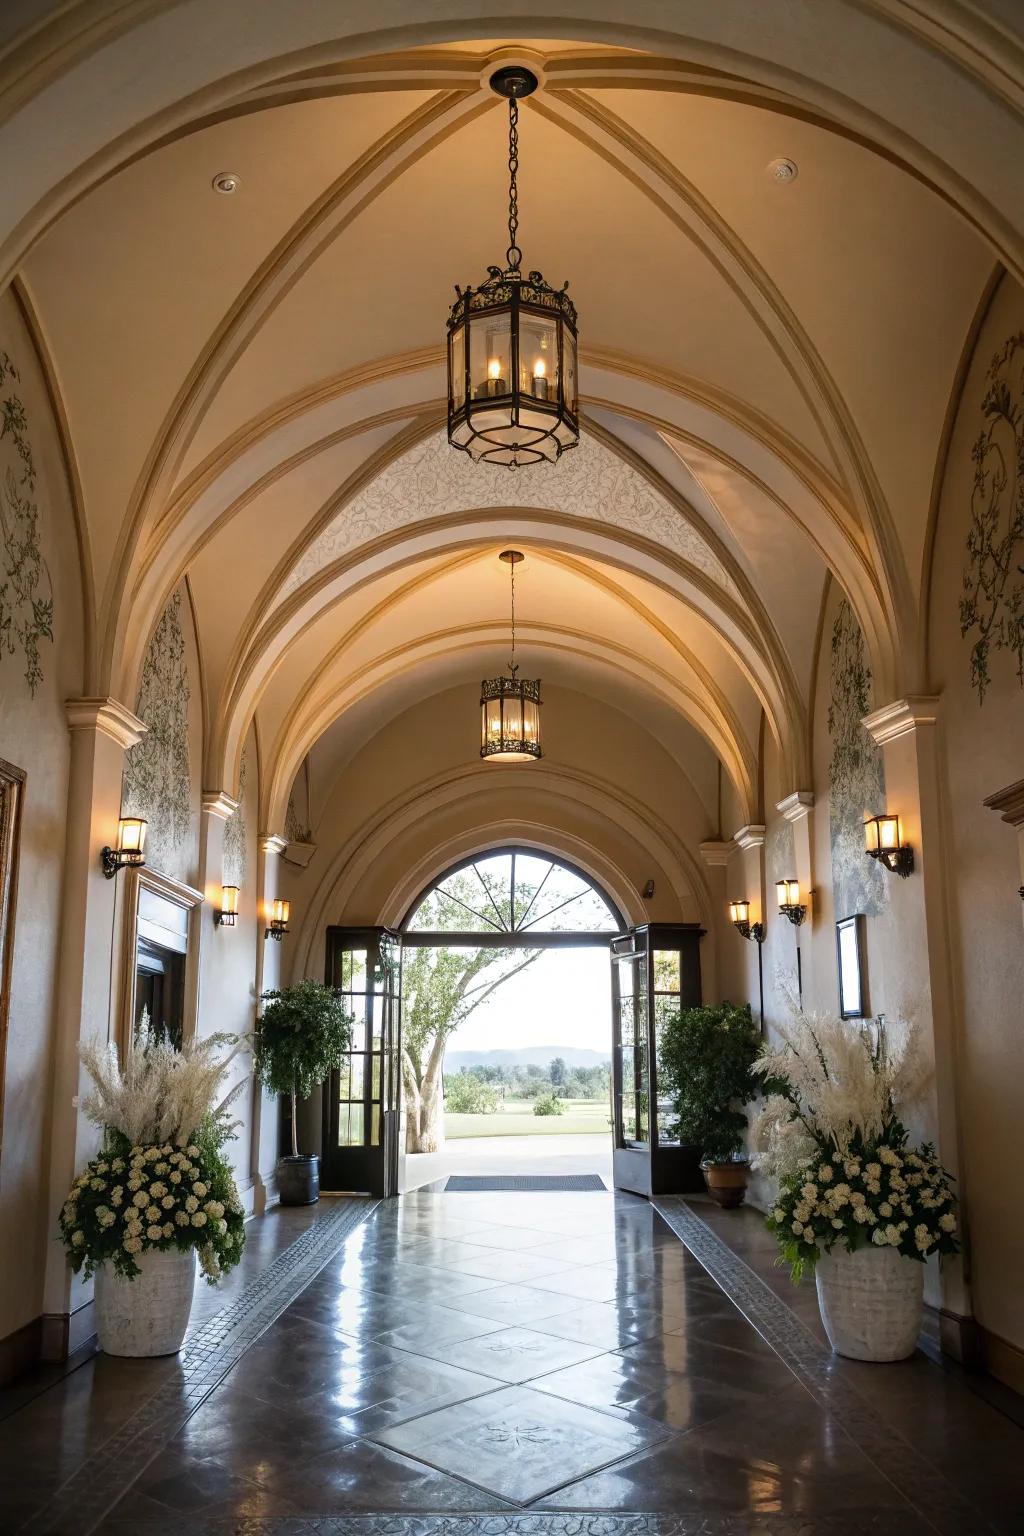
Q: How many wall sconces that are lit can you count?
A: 6